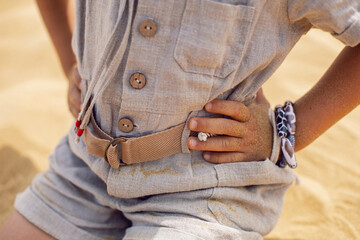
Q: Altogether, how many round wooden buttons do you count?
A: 3